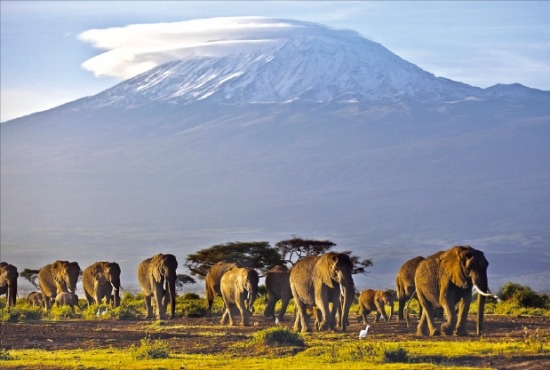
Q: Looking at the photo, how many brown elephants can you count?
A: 13